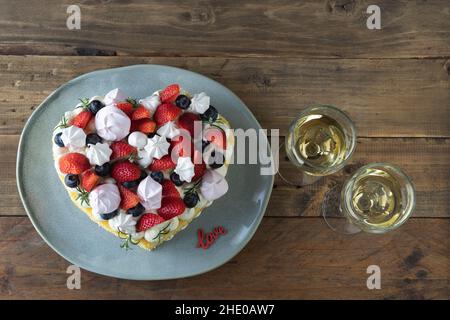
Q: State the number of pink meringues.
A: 5